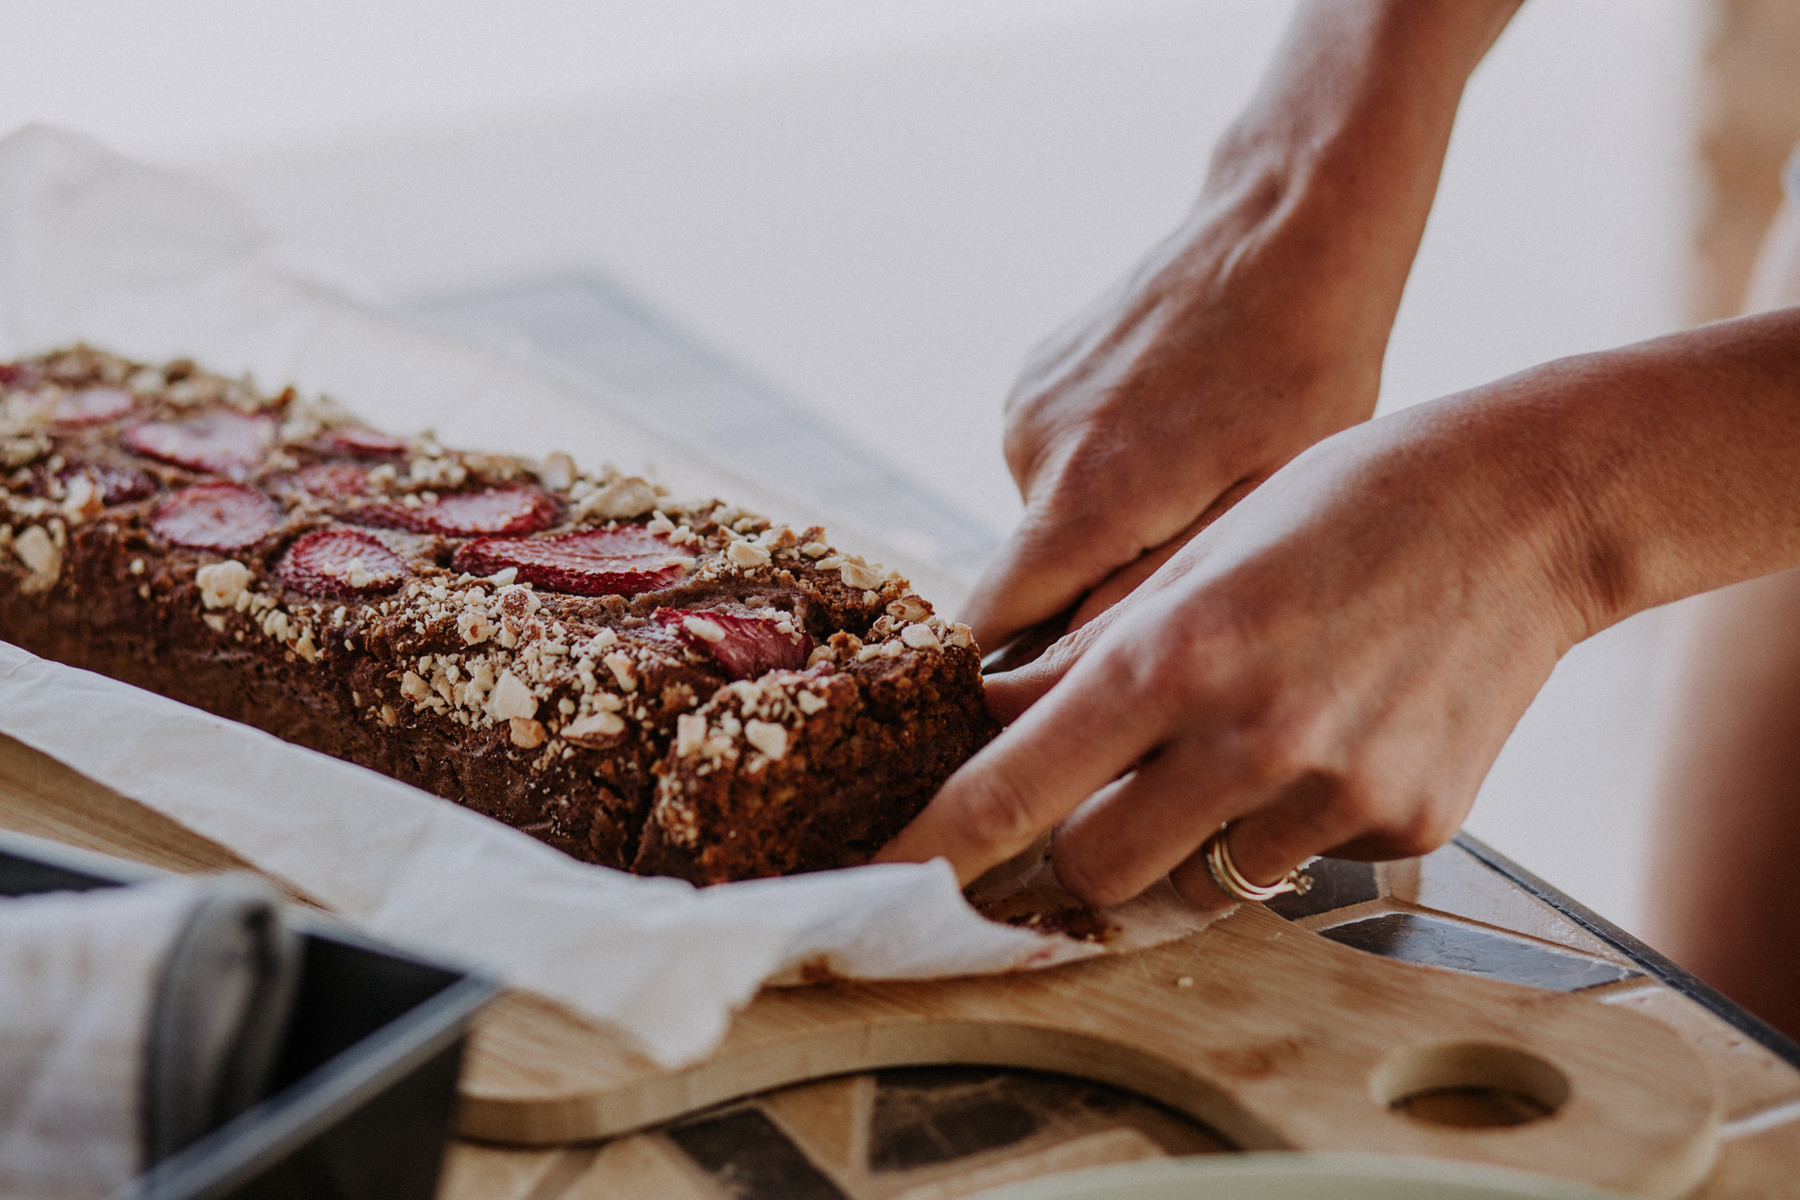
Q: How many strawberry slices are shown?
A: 11